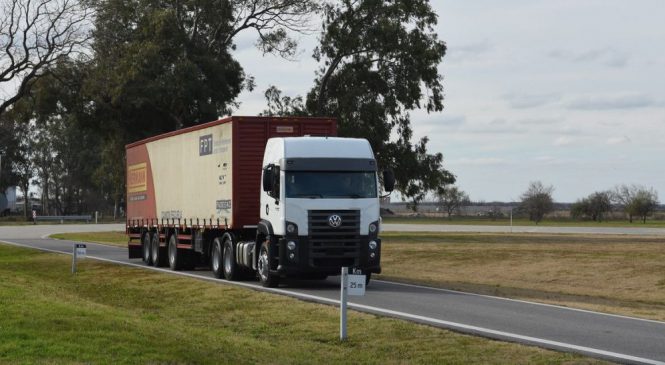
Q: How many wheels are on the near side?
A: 6